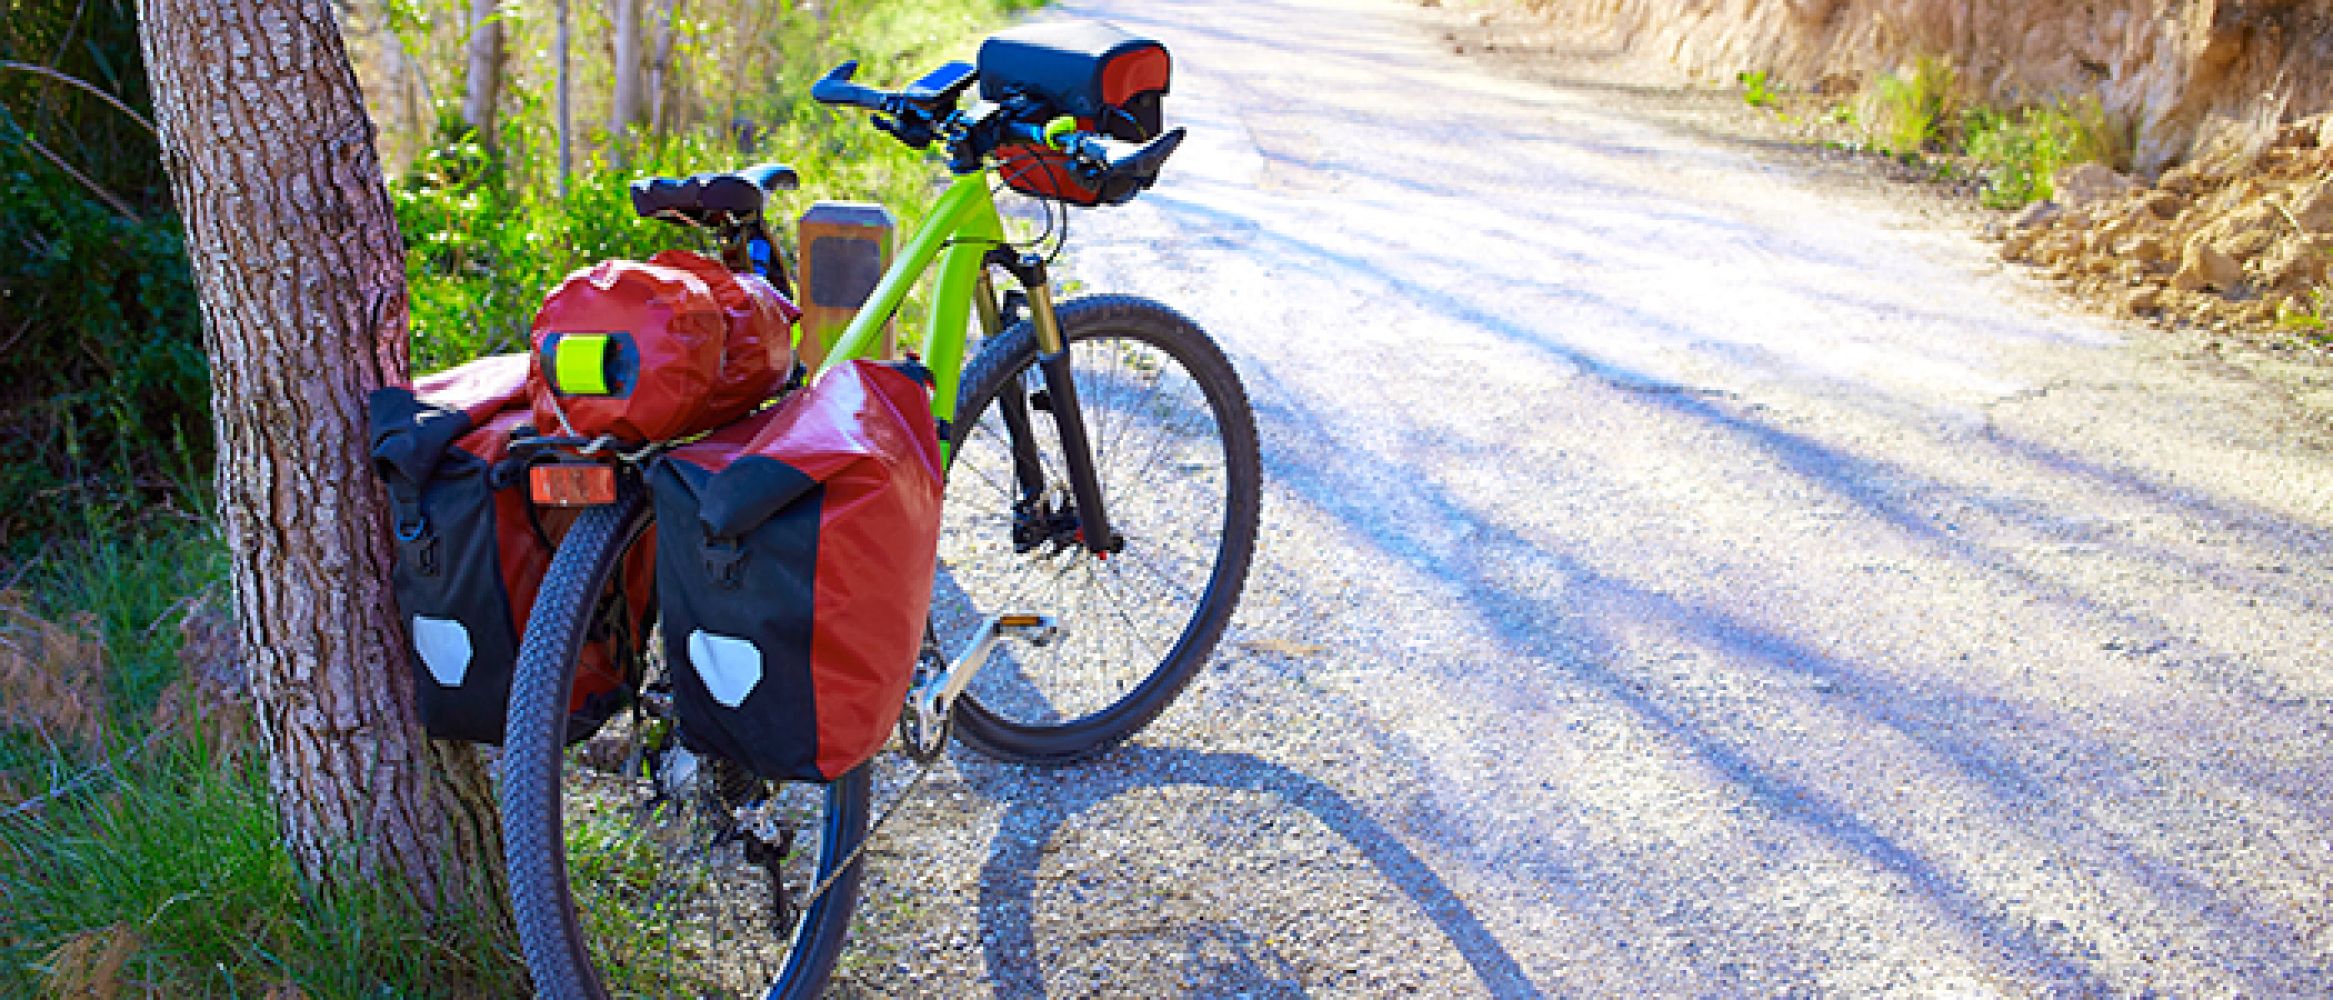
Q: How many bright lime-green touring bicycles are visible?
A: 1